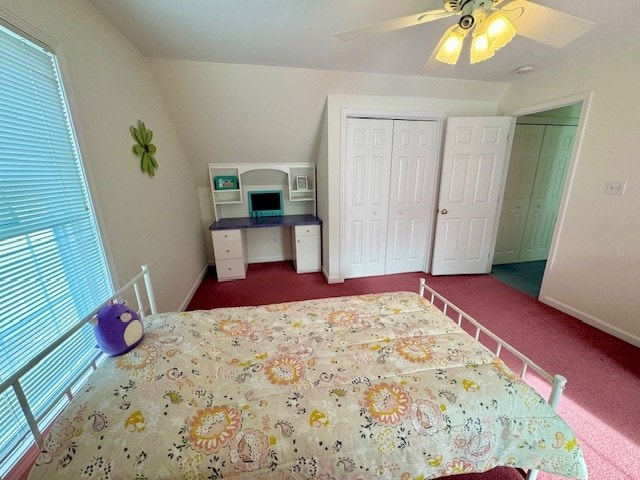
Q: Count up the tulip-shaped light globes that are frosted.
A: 3